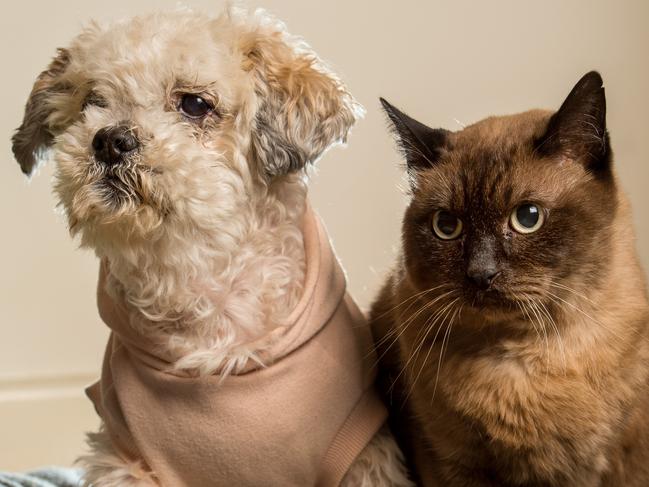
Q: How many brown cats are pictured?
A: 1